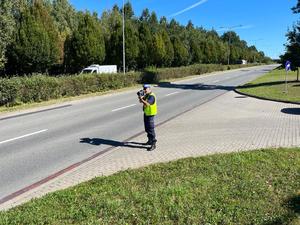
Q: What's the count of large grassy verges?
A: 2